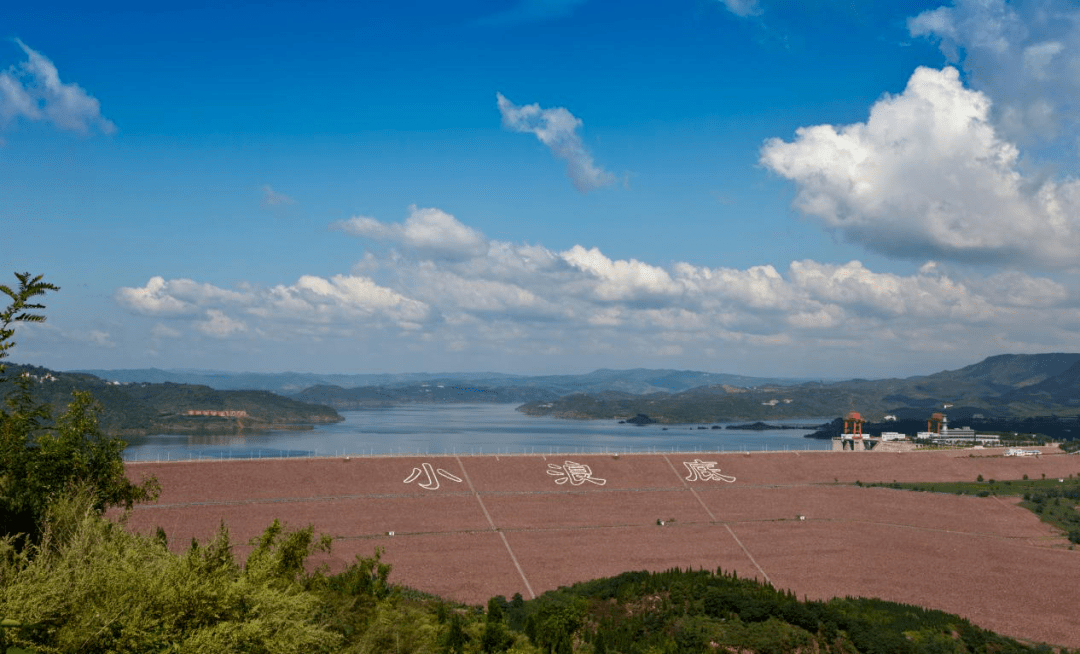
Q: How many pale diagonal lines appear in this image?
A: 2